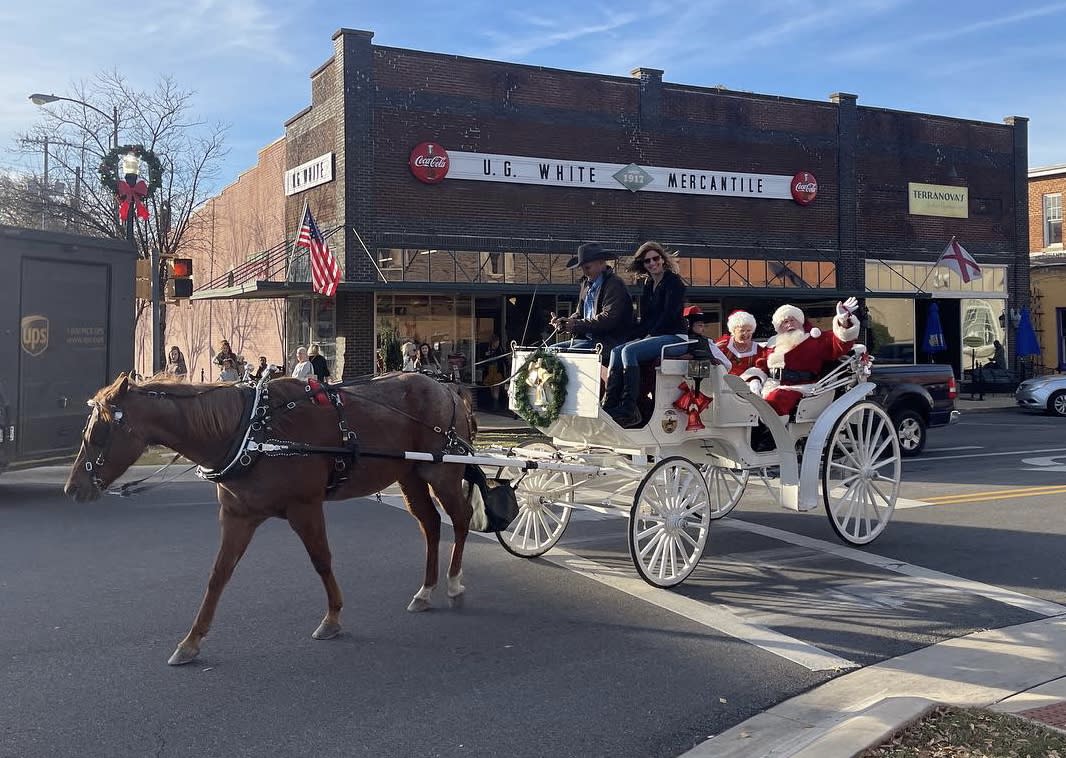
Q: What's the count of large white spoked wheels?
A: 4